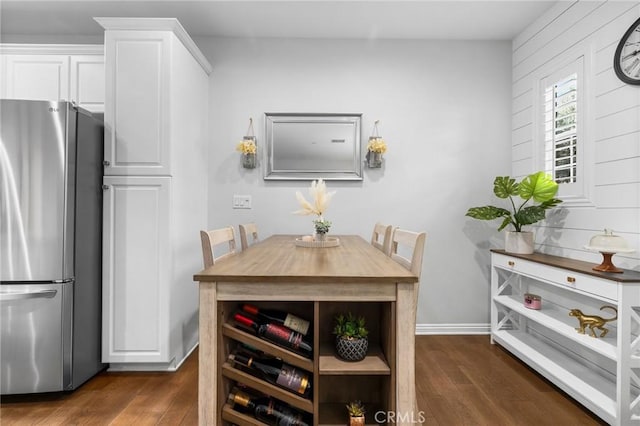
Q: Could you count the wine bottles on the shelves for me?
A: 4